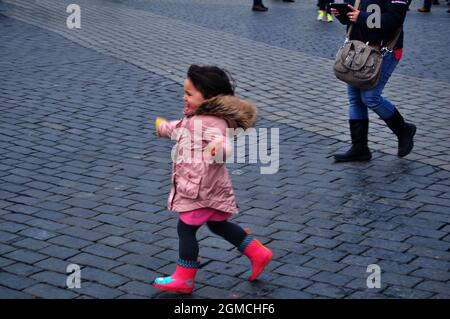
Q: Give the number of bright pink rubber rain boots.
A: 2